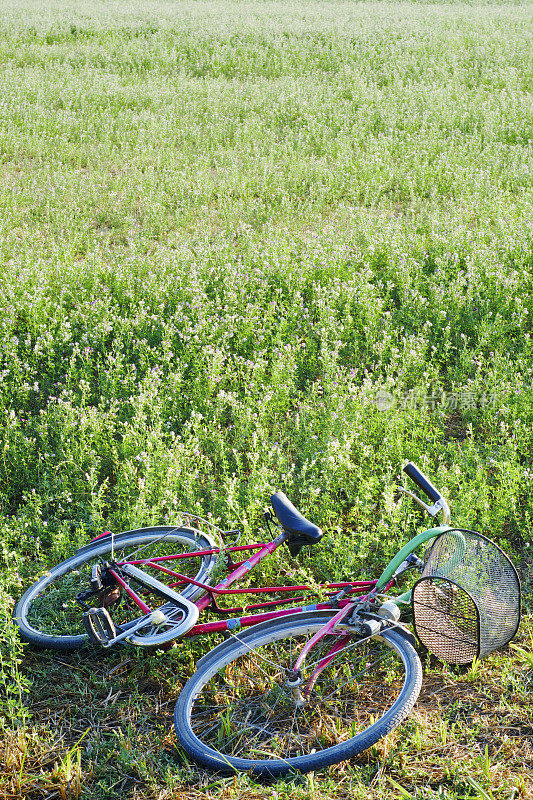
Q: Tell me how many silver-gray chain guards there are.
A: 1